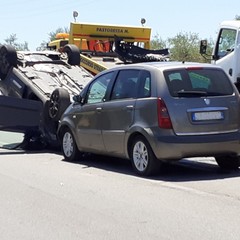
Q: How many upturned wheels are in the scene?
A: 3